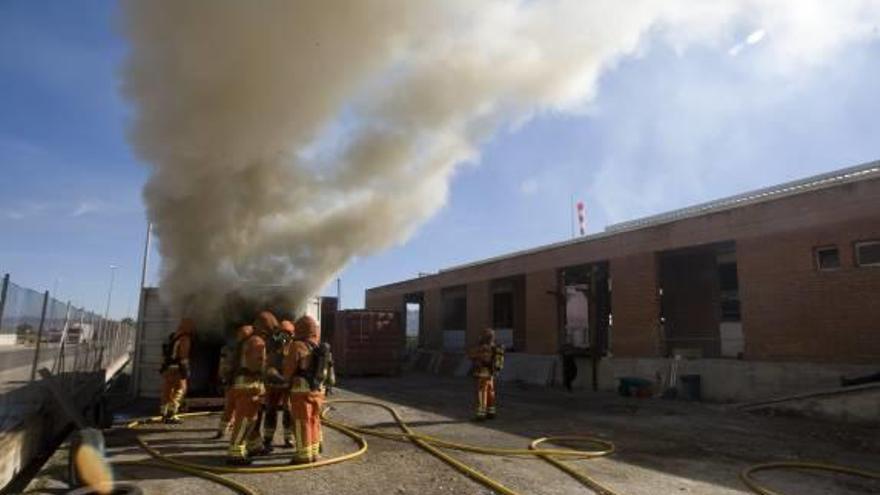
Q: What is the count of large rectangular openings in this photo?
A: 5